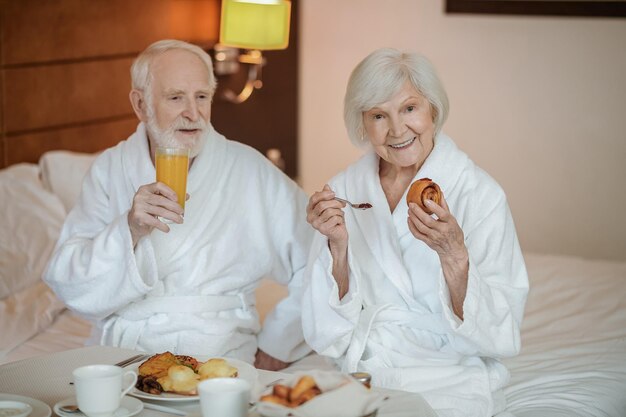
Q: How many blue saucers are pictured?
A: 0